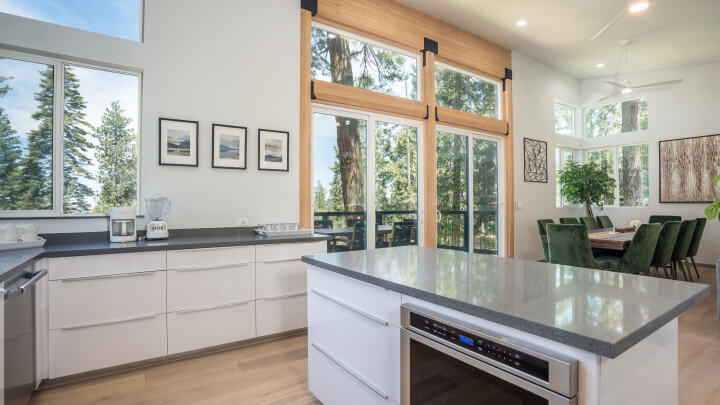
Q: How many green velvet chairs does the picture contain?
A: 10